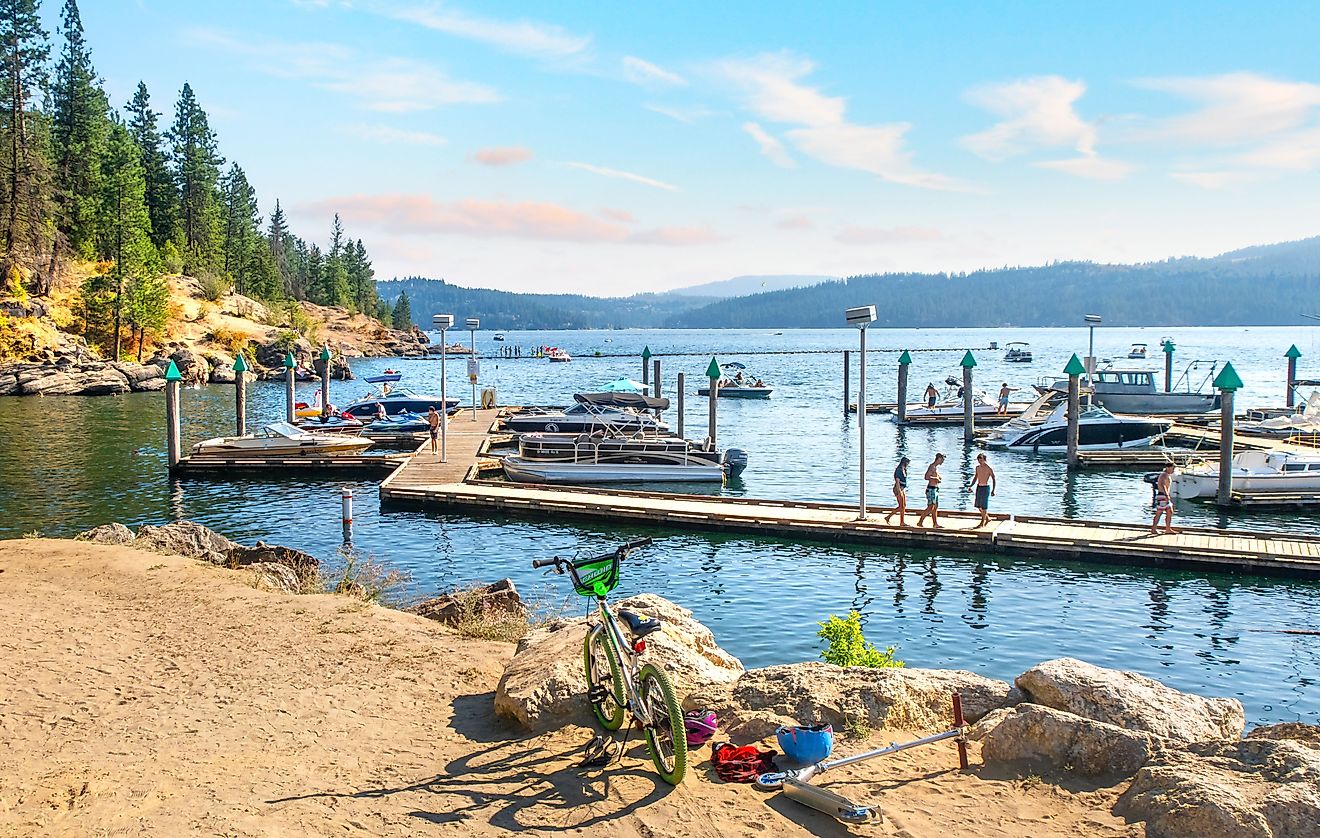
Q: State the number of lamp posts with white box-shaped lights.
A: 4